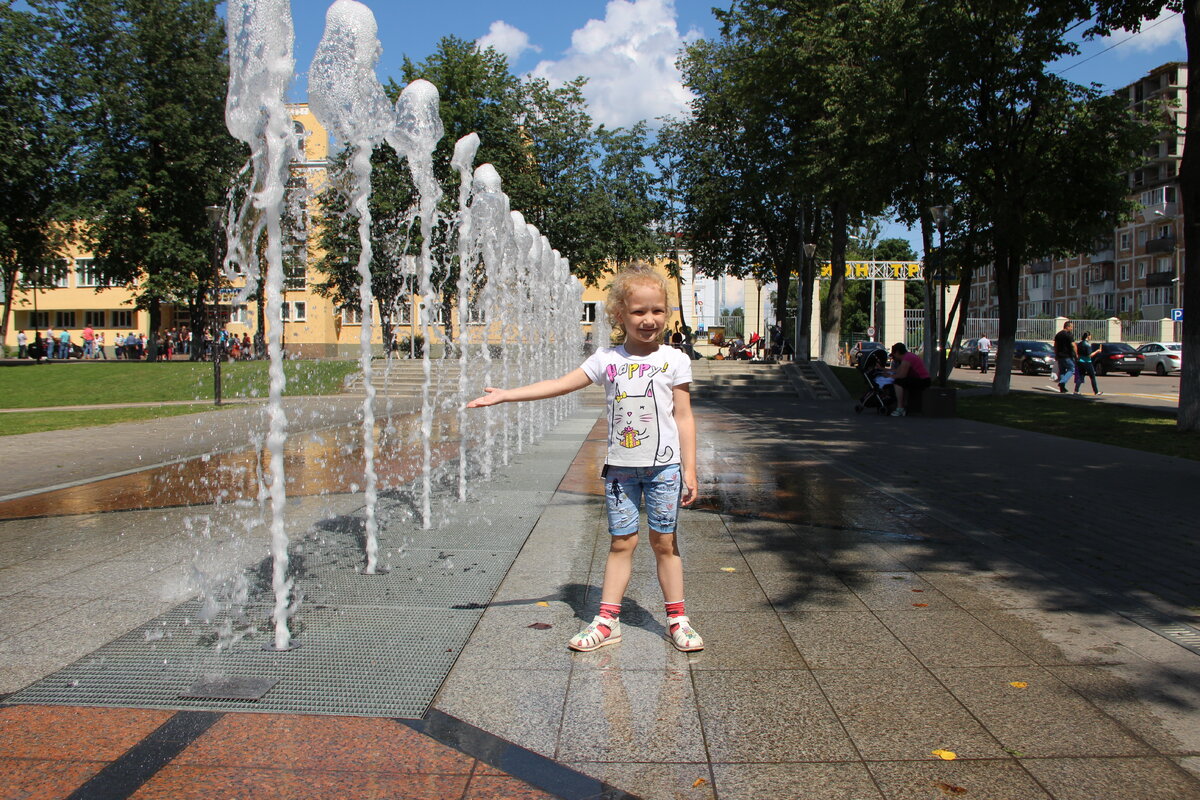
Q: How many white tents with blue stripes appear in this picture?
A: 0